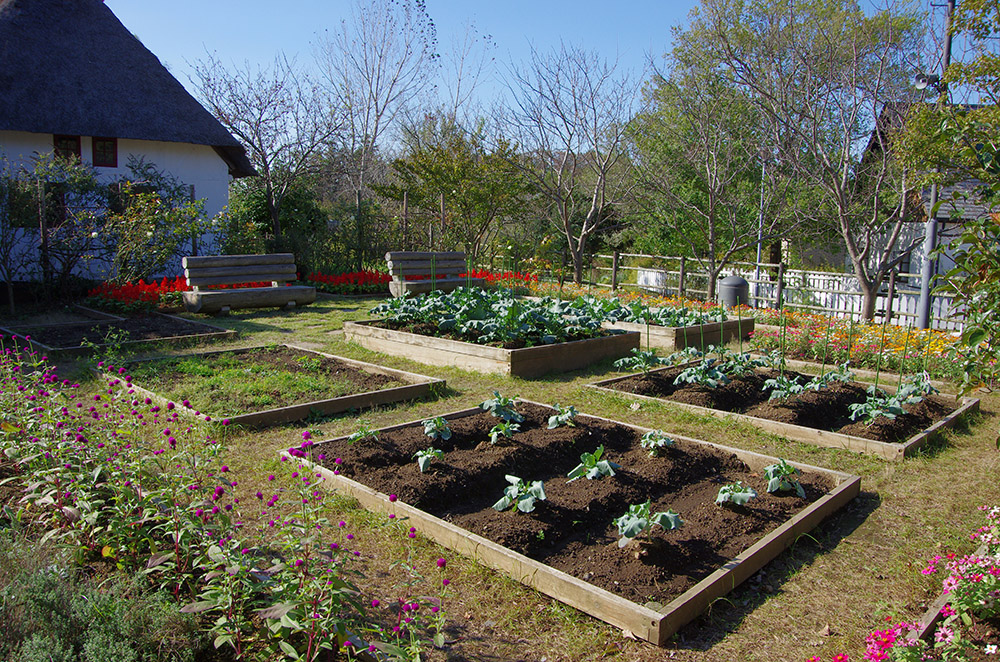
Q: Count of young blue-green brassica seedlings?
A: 12